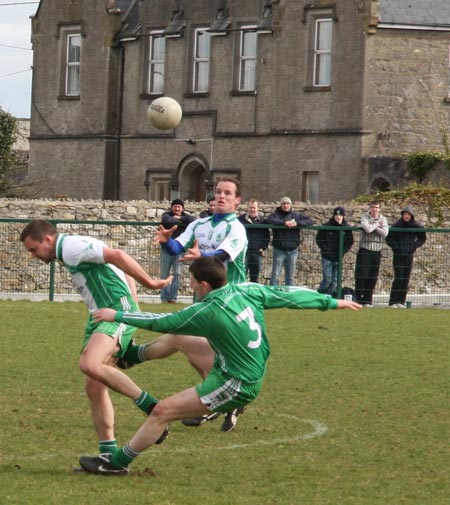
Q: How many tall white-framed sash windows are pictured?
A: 5